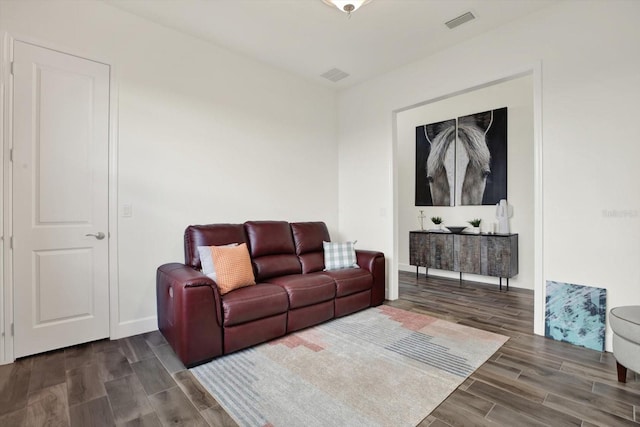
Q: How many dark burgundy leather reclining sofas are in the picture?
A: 1